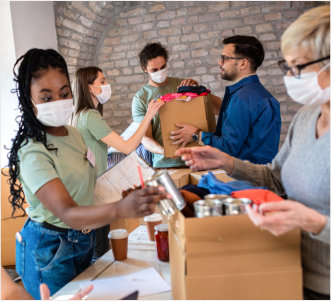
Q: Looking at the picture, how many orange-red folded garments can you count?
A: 1